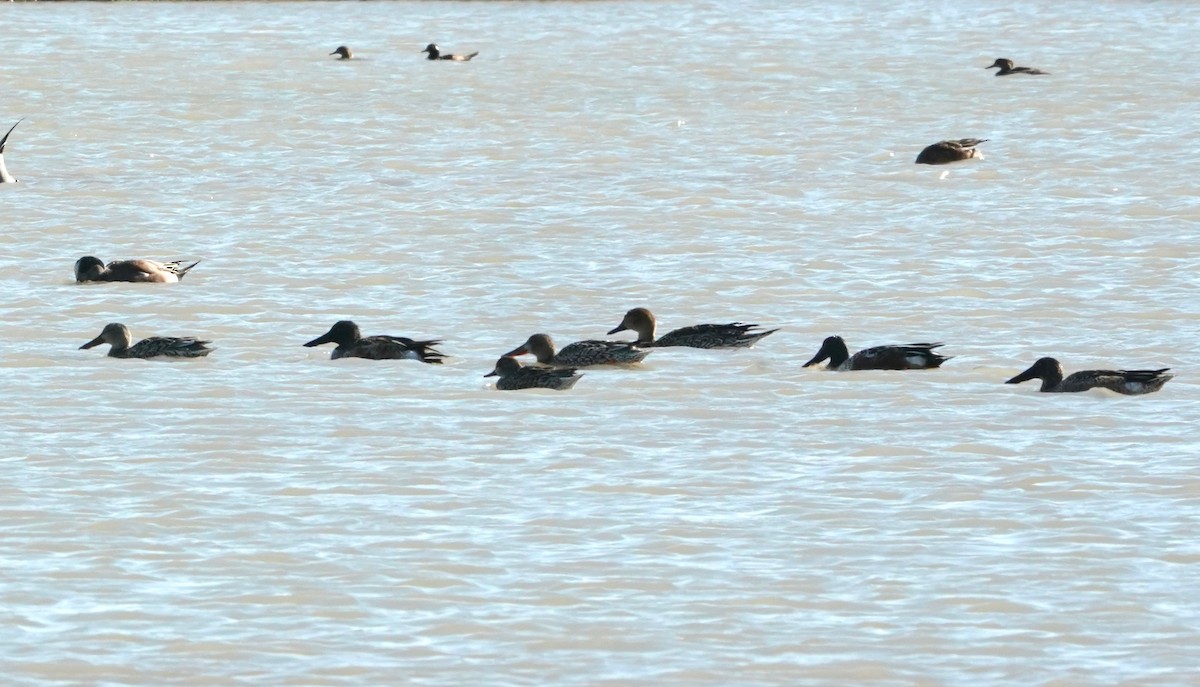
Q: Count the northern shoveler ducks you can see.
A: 5